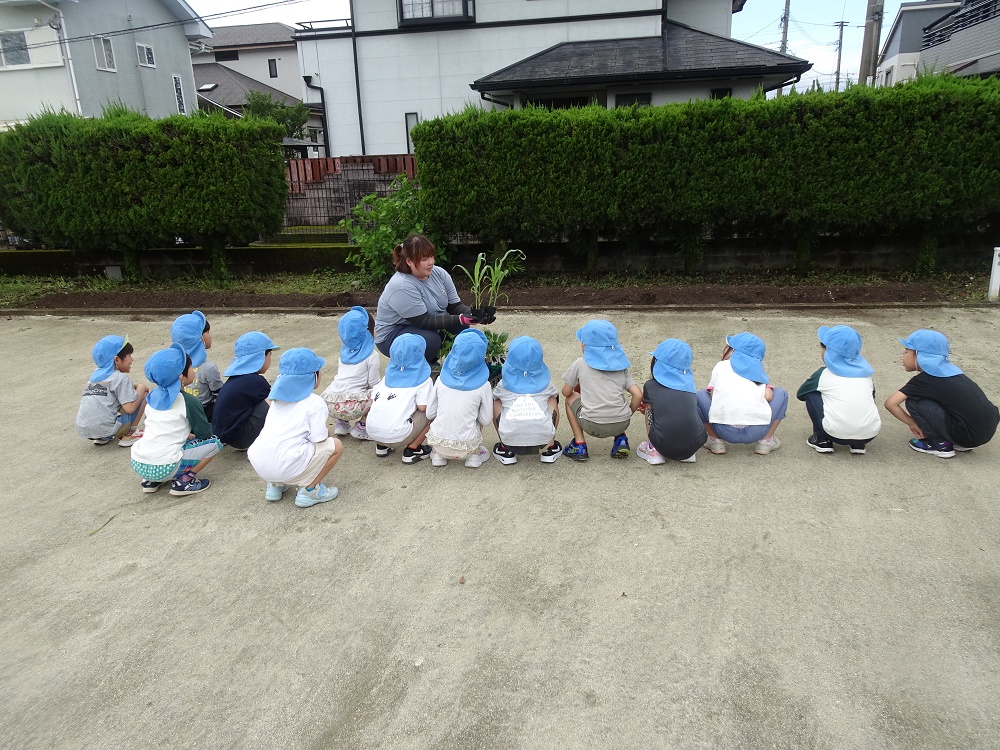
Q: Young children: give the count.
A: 14